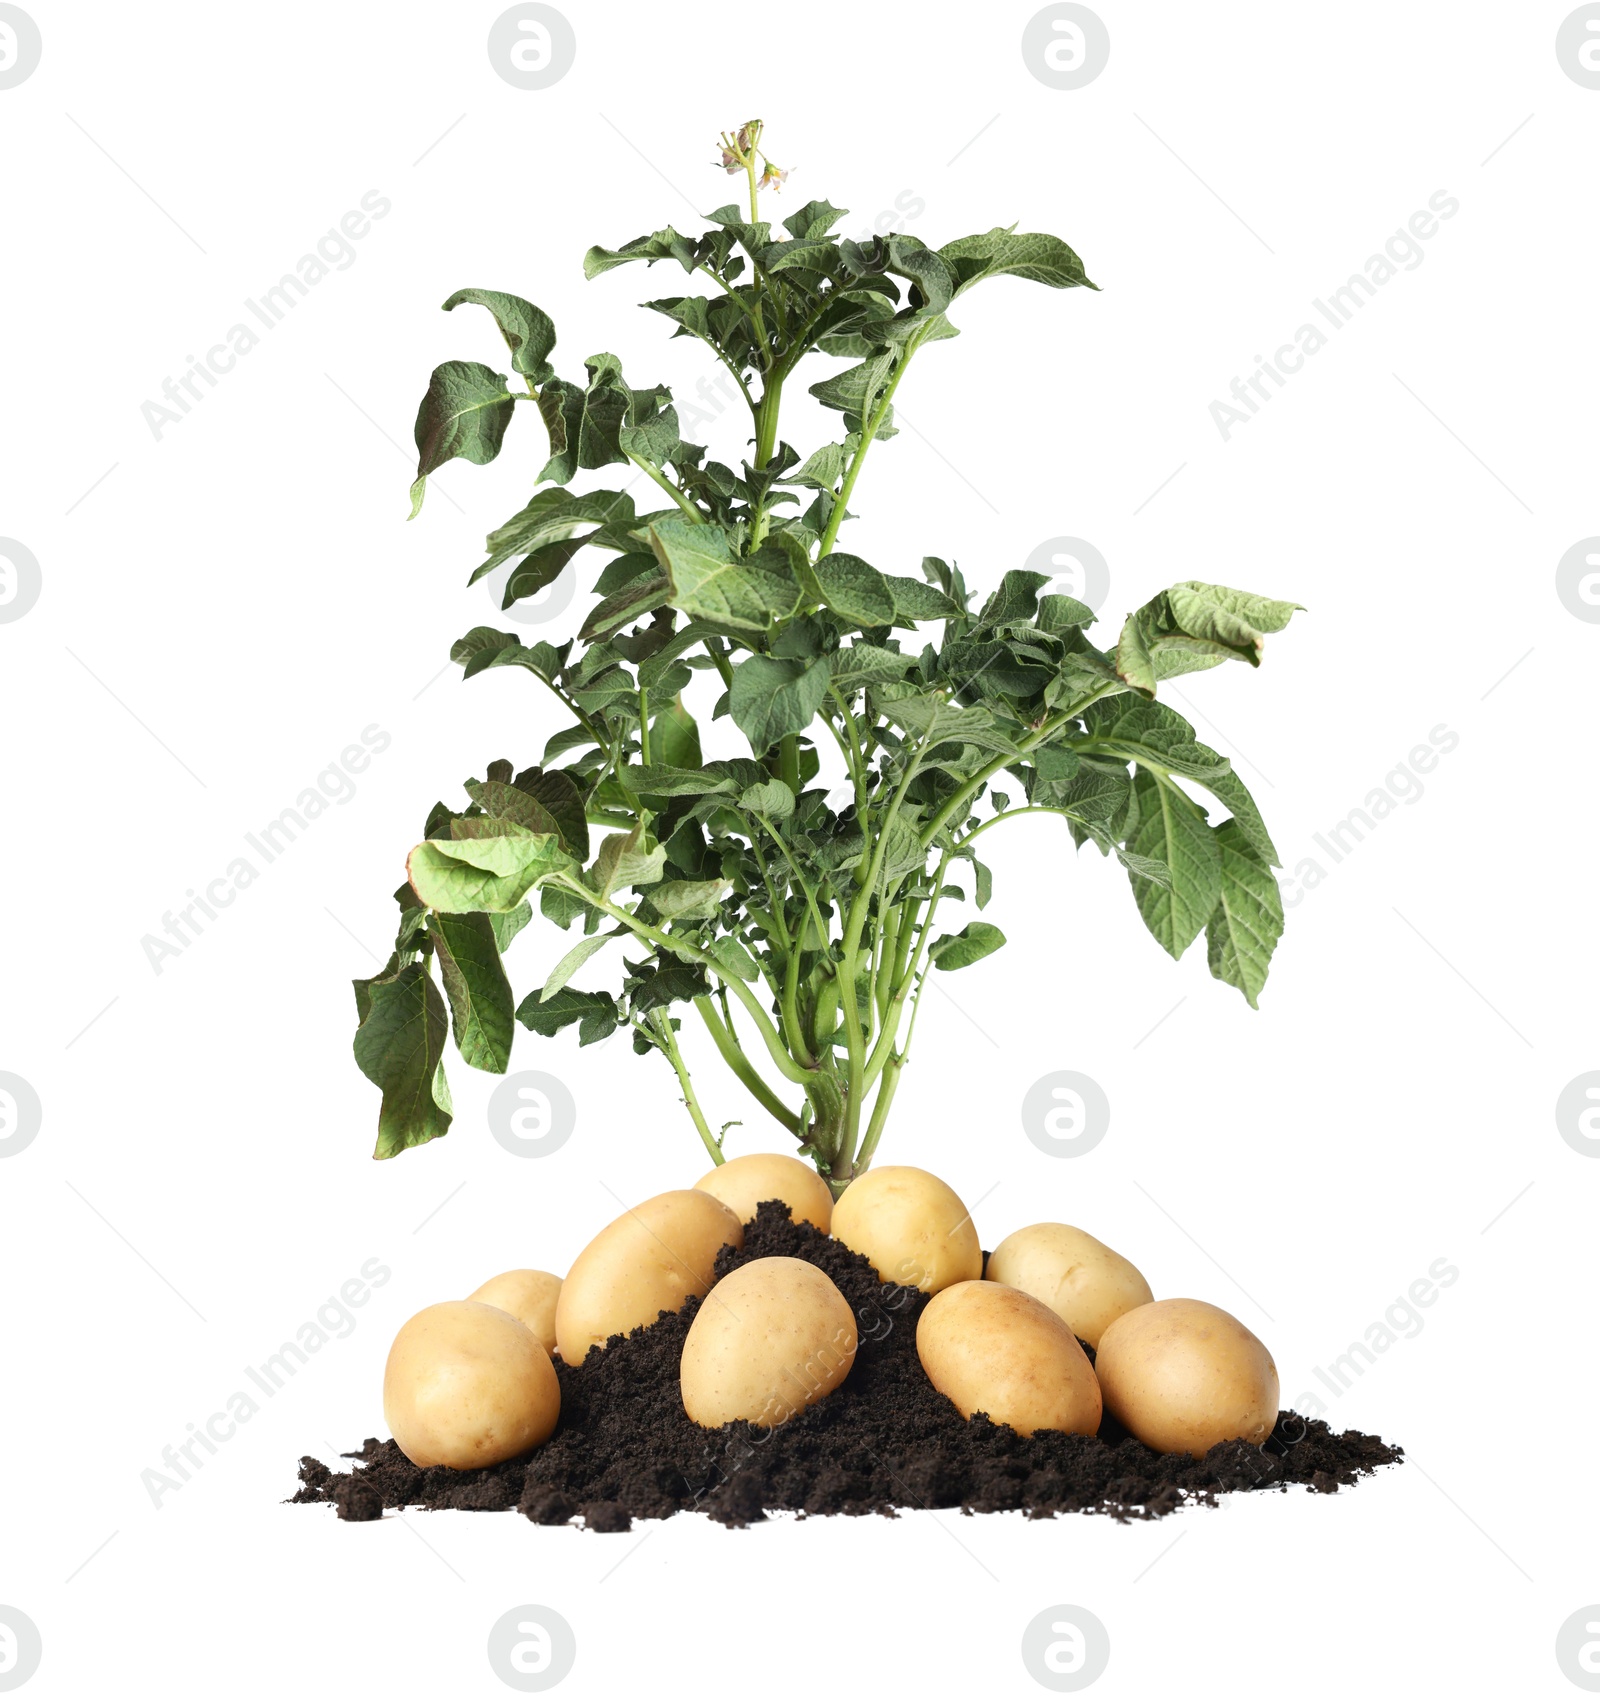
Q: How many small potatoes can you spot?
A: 9